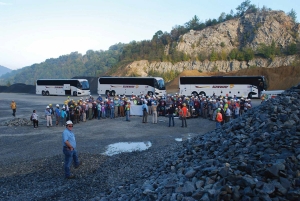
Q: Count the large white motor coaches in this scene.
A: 3